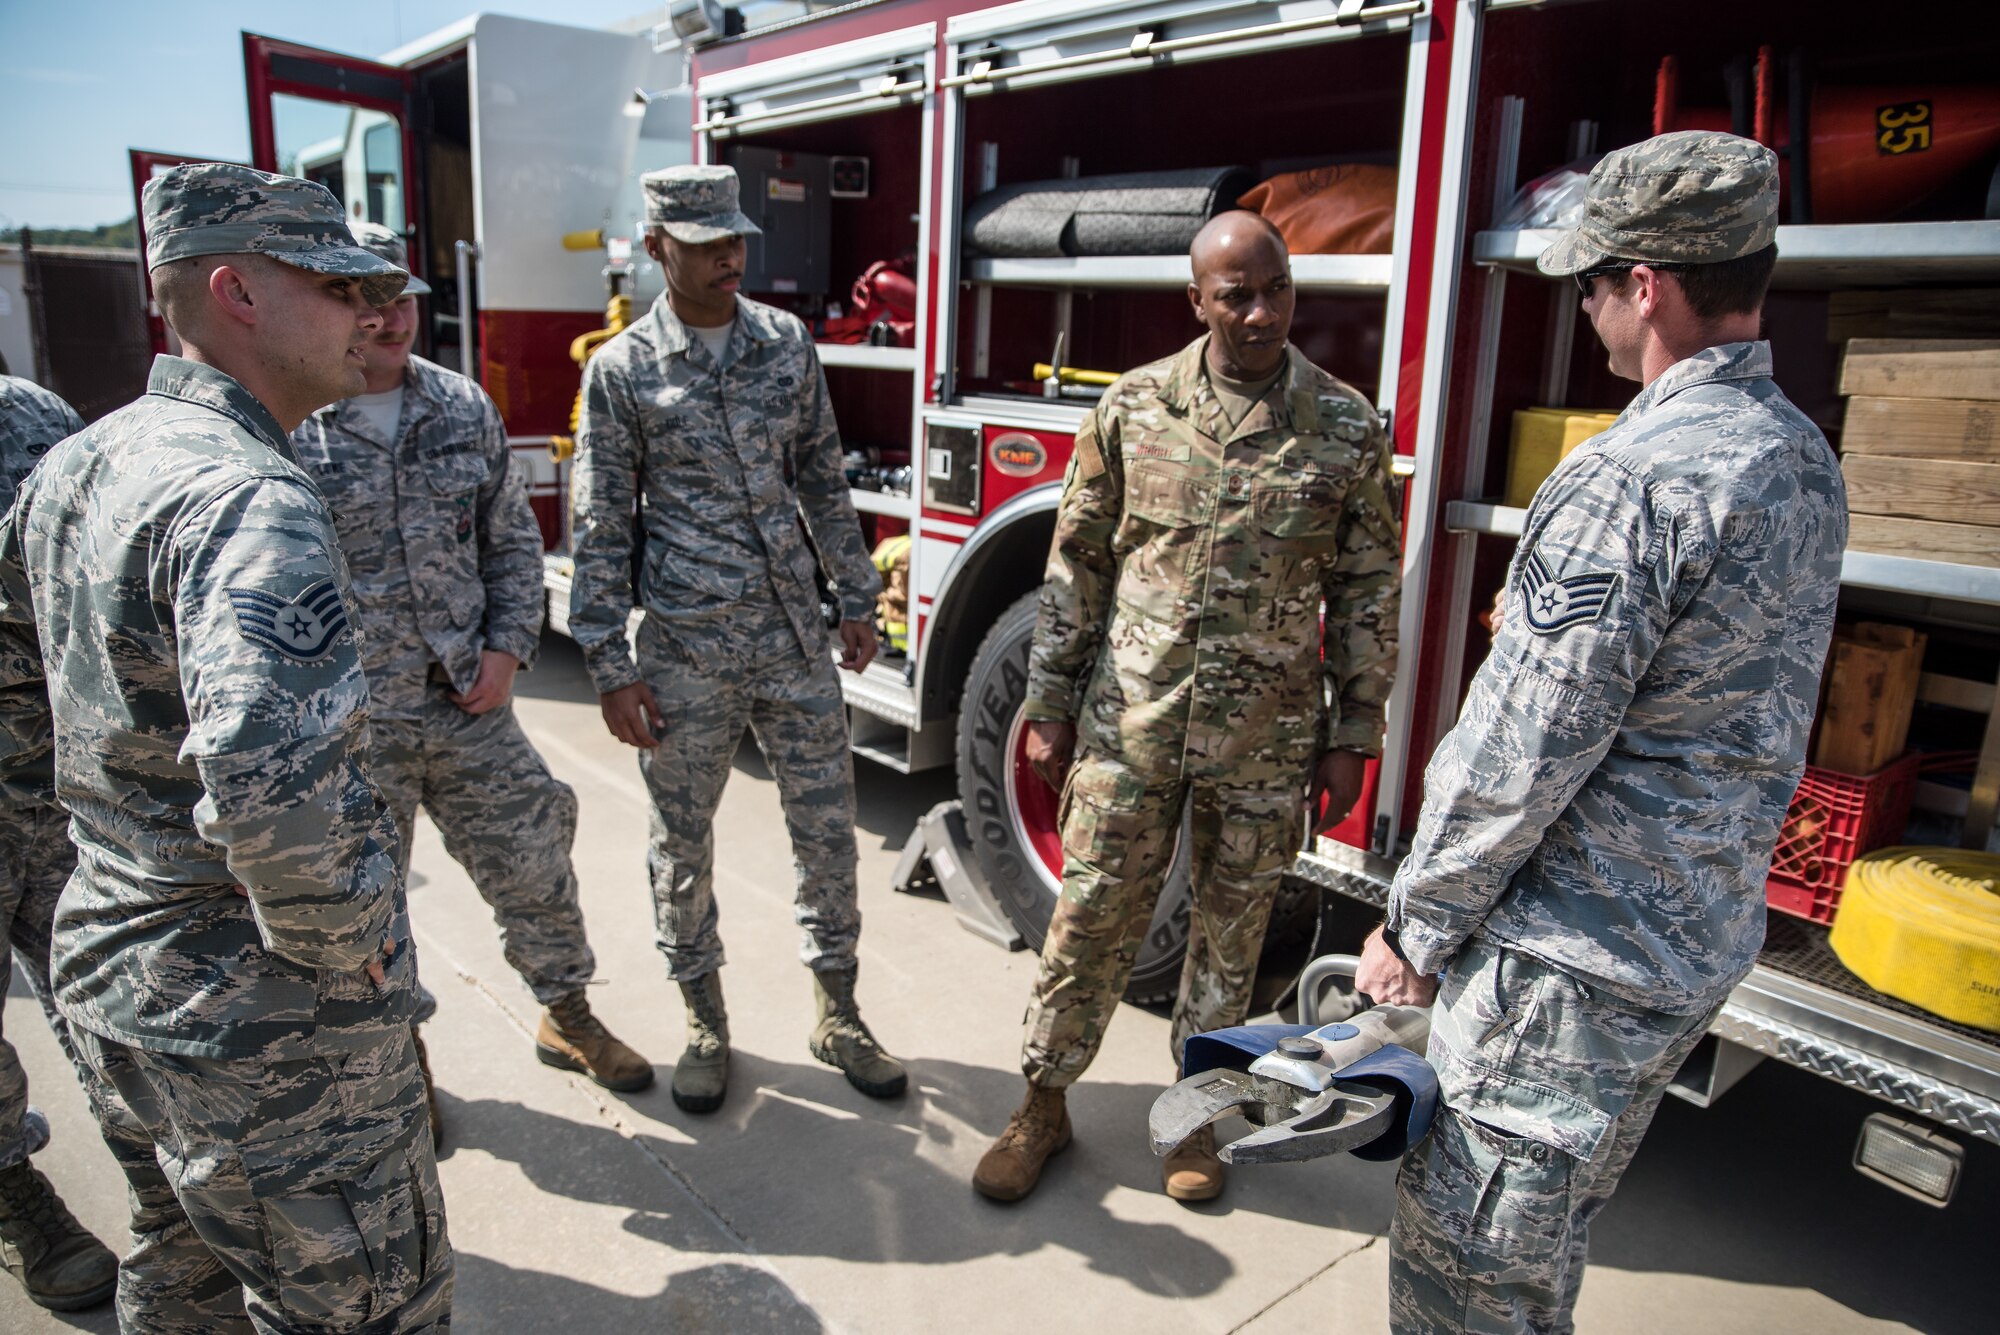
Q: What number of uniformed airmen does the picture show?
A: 6